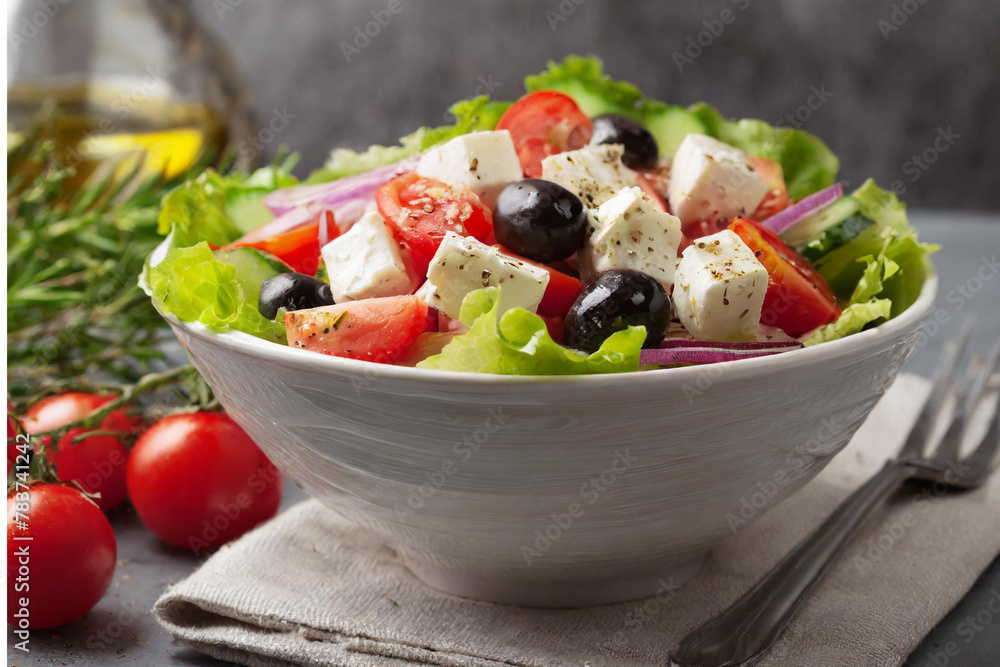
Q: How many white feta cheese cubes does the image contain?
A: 7